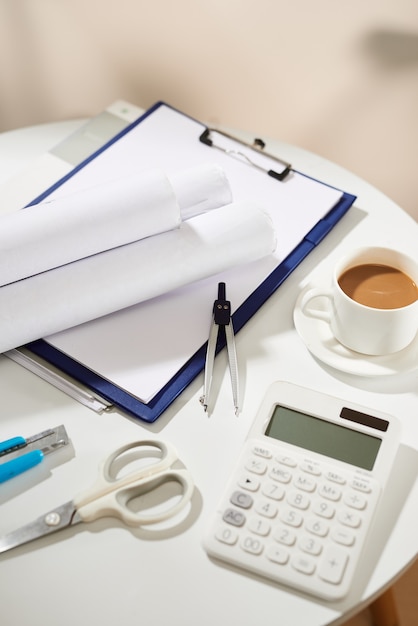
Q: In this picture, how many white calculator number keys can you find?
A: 11